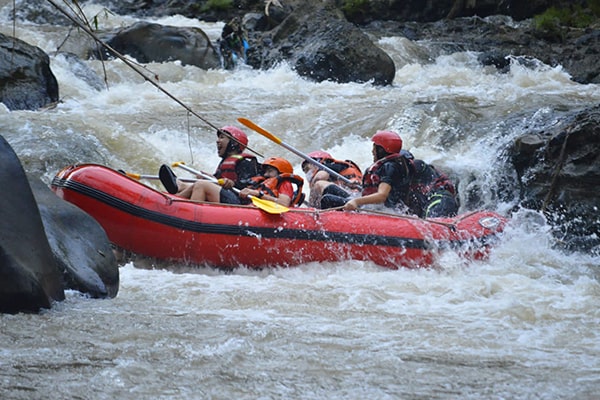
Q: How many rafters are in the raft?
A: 5